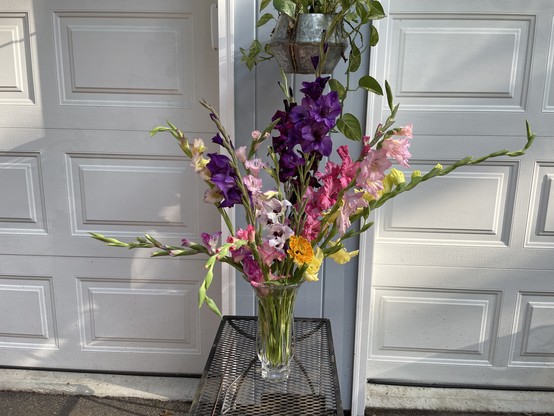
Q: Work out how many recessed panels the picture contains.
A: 12